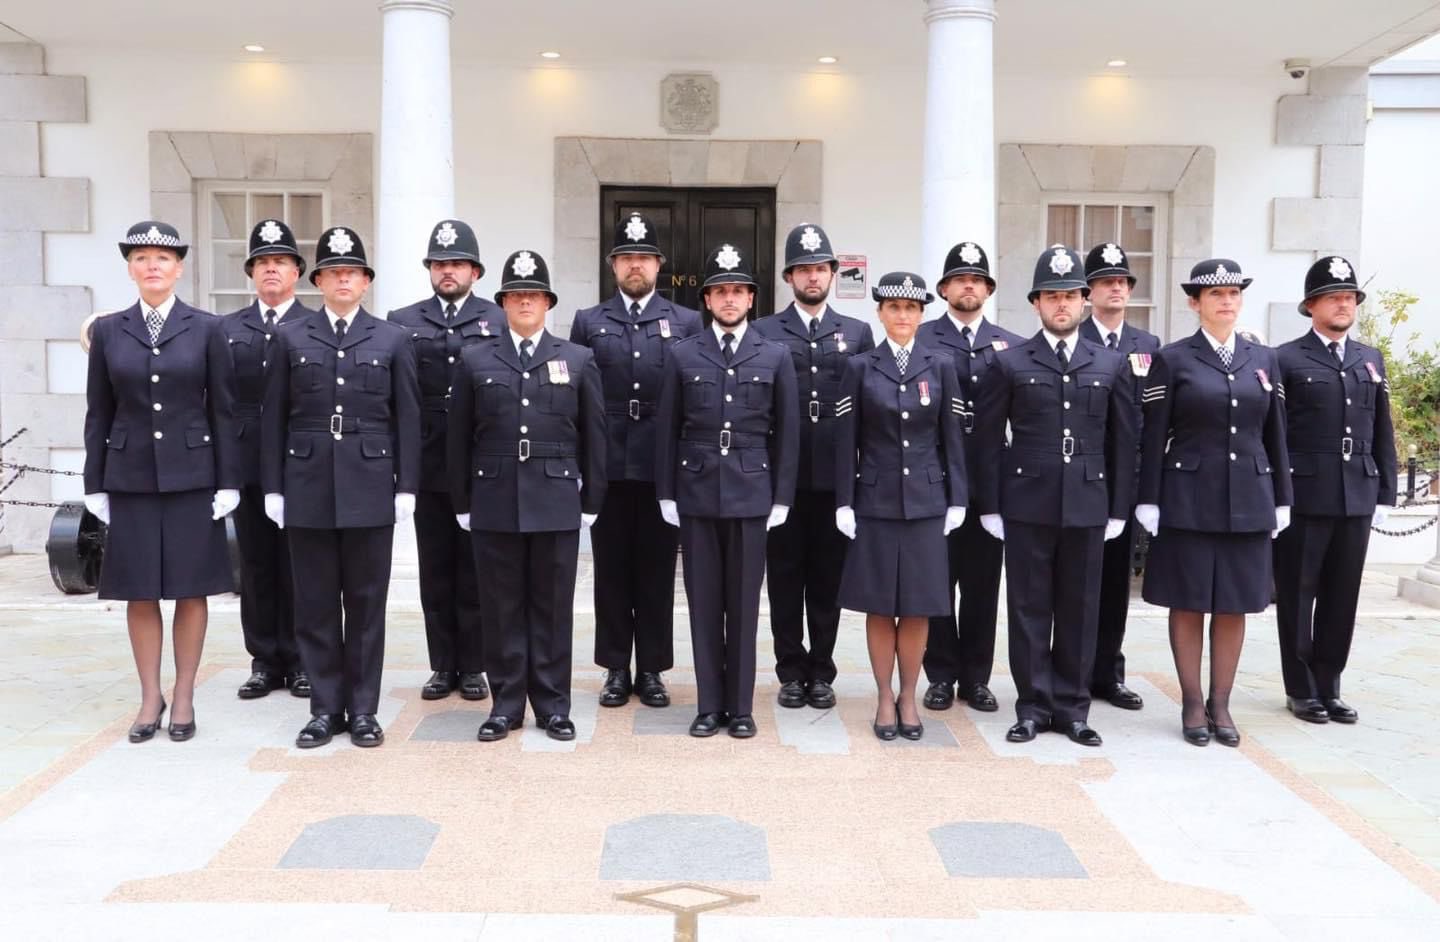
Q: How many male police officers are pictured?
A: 11